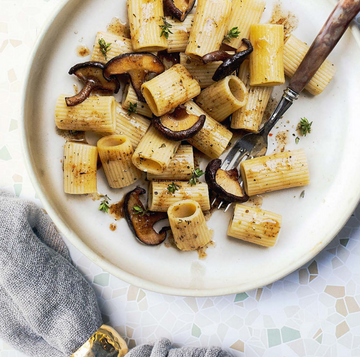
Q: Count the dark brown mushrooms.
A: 7